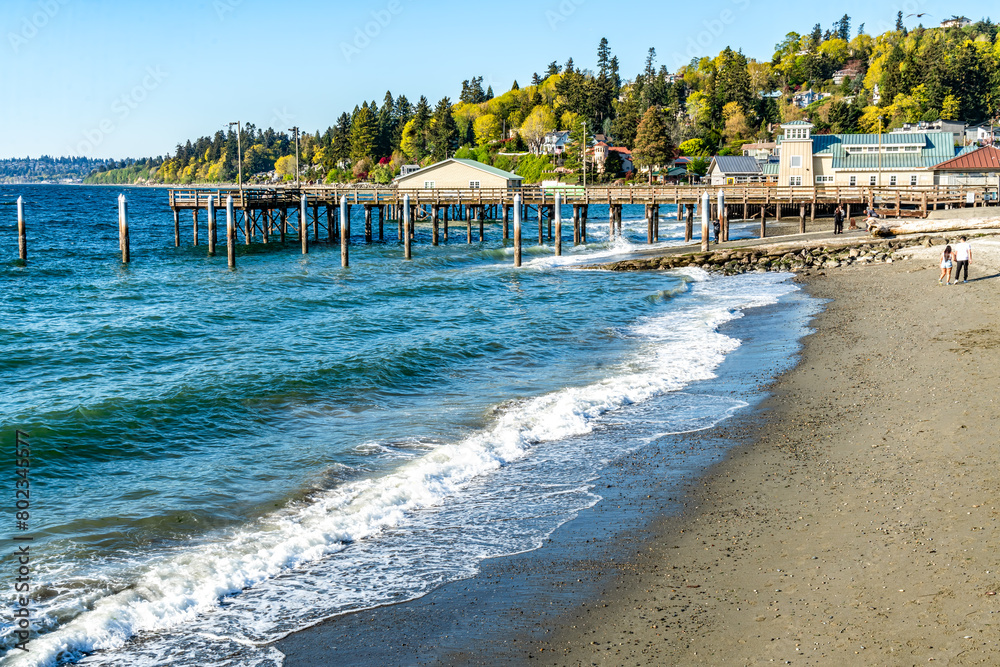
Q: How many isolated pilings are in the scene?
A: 12